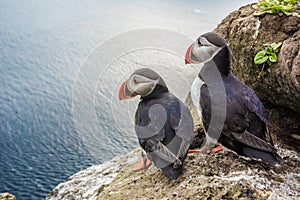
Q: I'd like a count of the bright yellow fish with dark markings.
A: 0